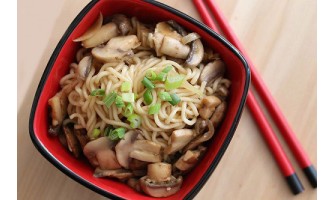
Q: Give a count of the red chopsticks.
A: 2